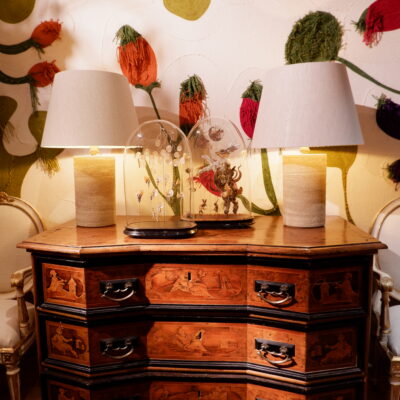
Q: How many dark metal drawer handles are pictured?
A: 4